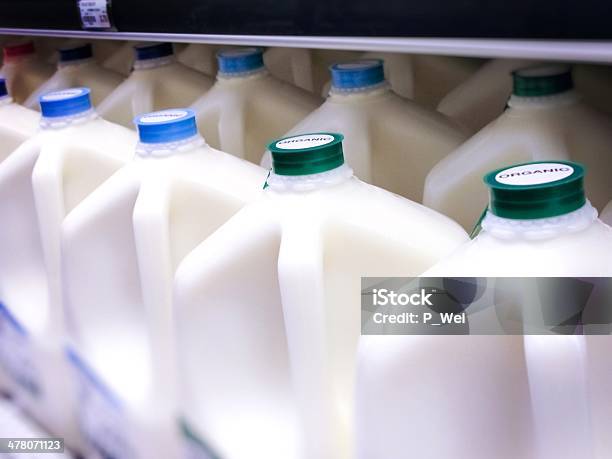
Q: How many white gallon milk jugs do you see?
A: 11